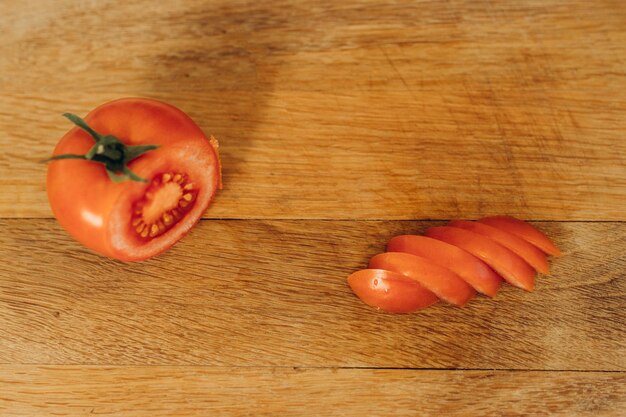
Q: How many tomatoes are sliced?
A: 1